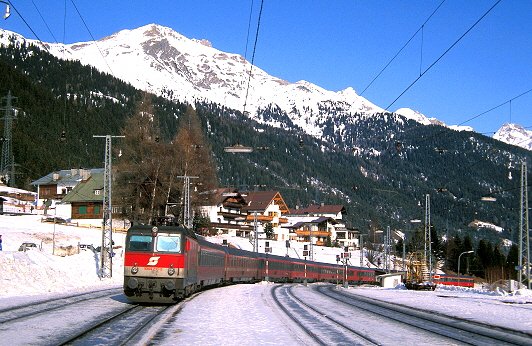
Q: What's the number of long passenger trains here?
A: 1